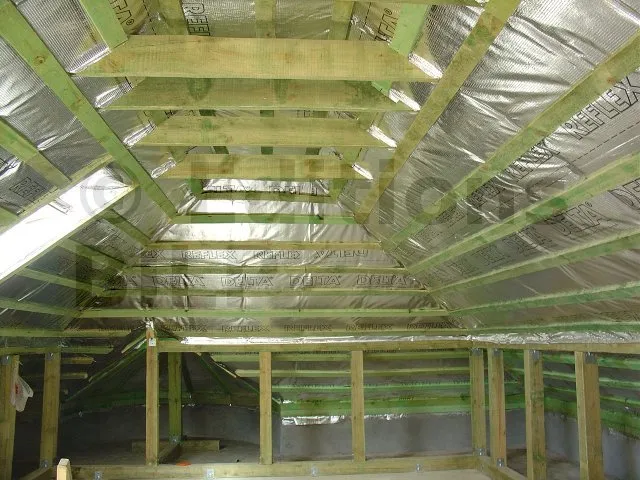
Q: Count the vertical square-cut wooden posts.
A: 10